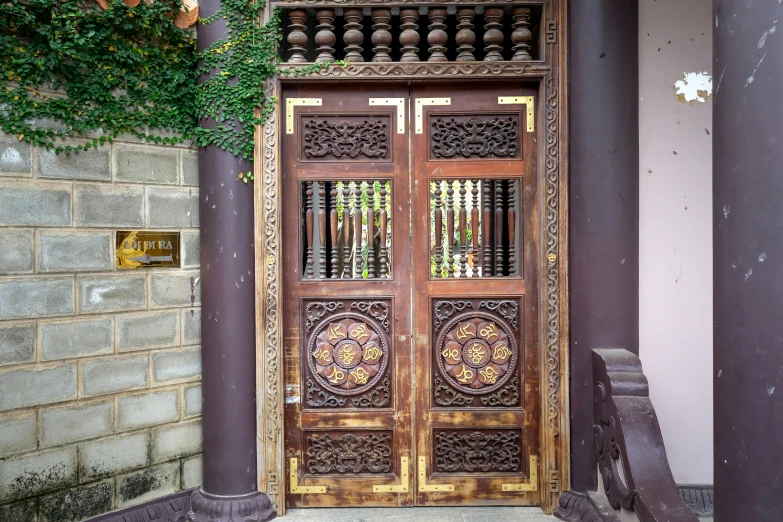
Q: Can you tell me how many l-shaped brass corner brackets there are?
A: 8